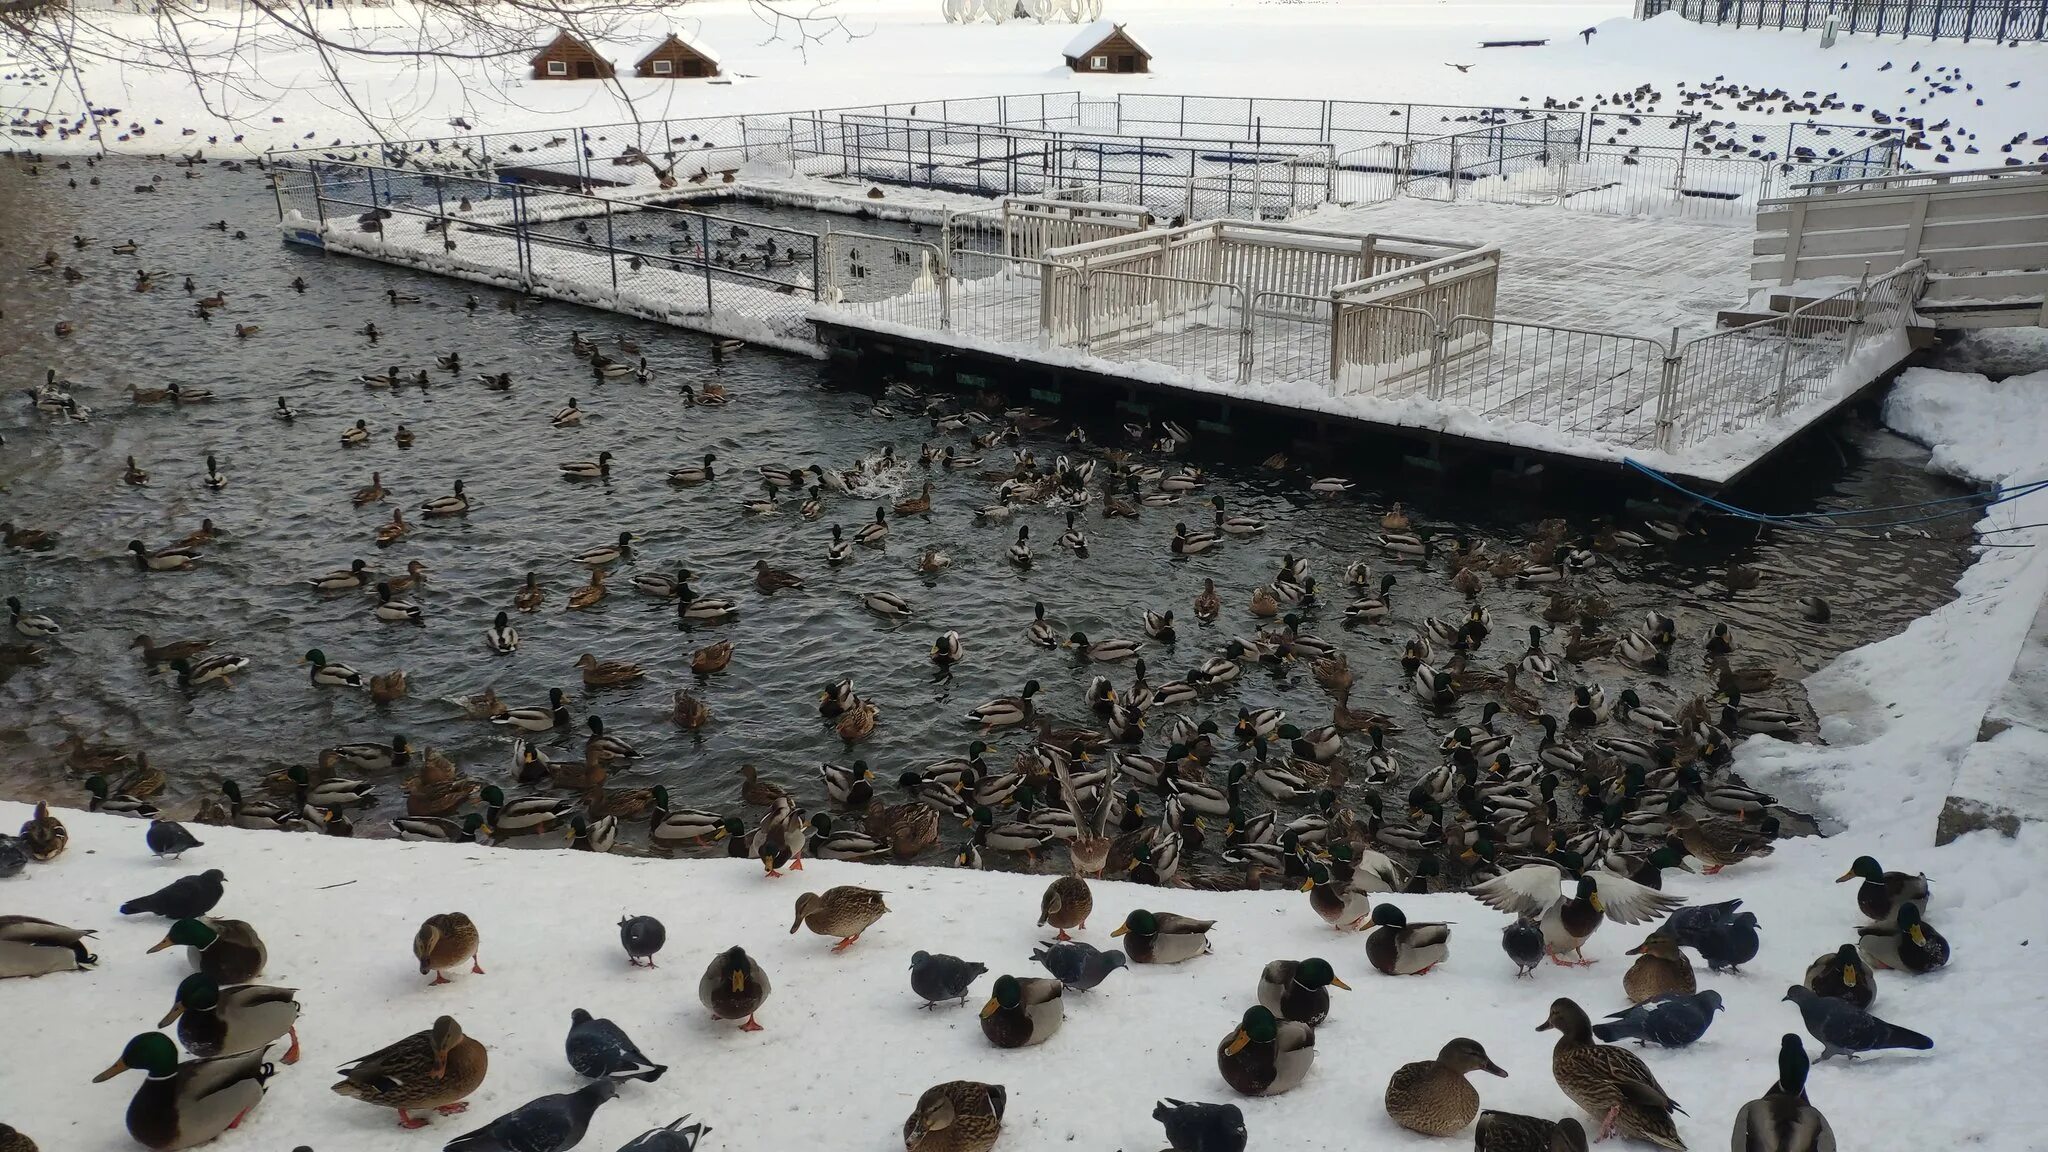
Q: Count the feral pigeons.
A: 15